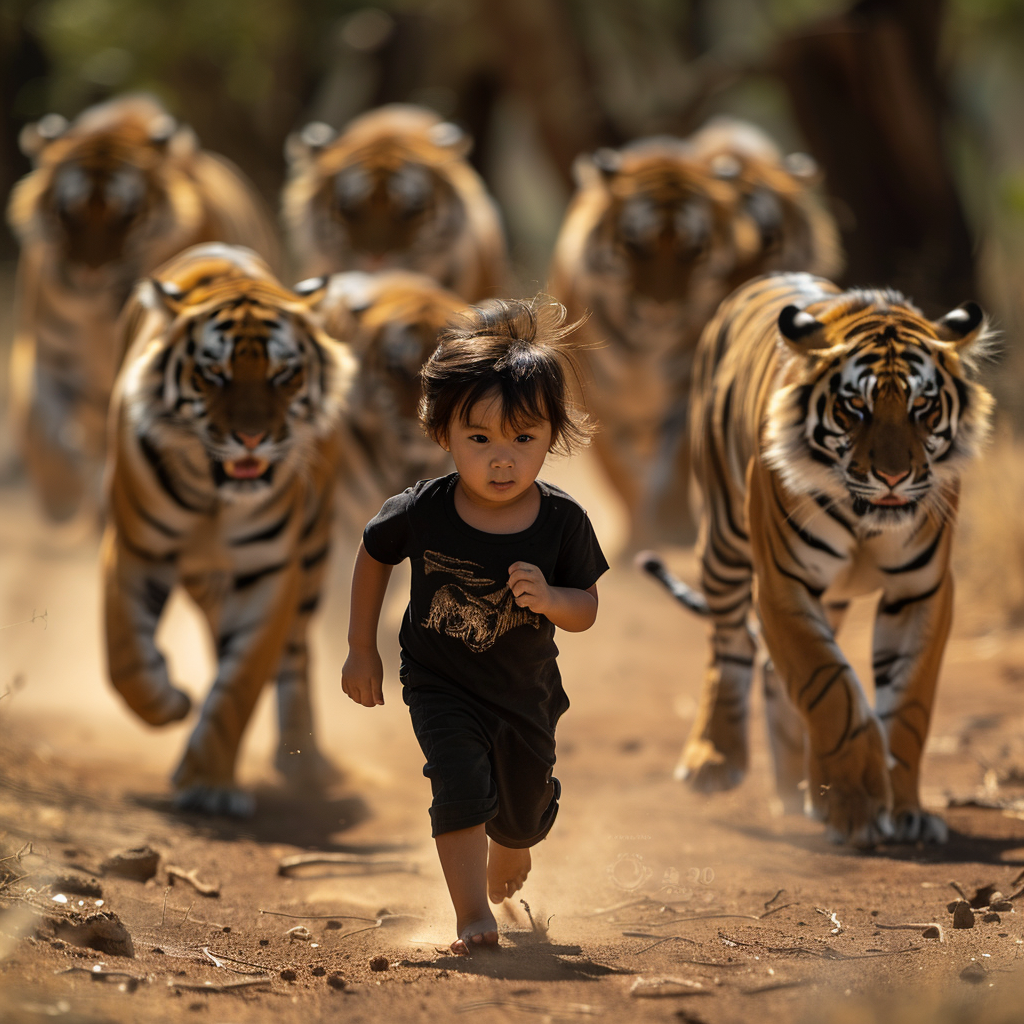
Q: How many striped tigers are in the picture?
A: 7